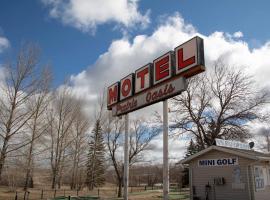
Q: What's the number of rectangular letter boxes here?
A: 5